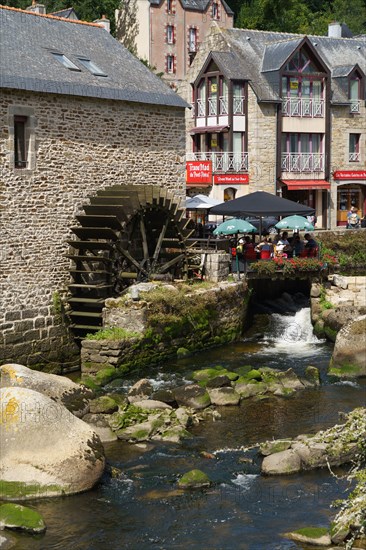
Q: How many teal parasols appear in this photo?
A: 2